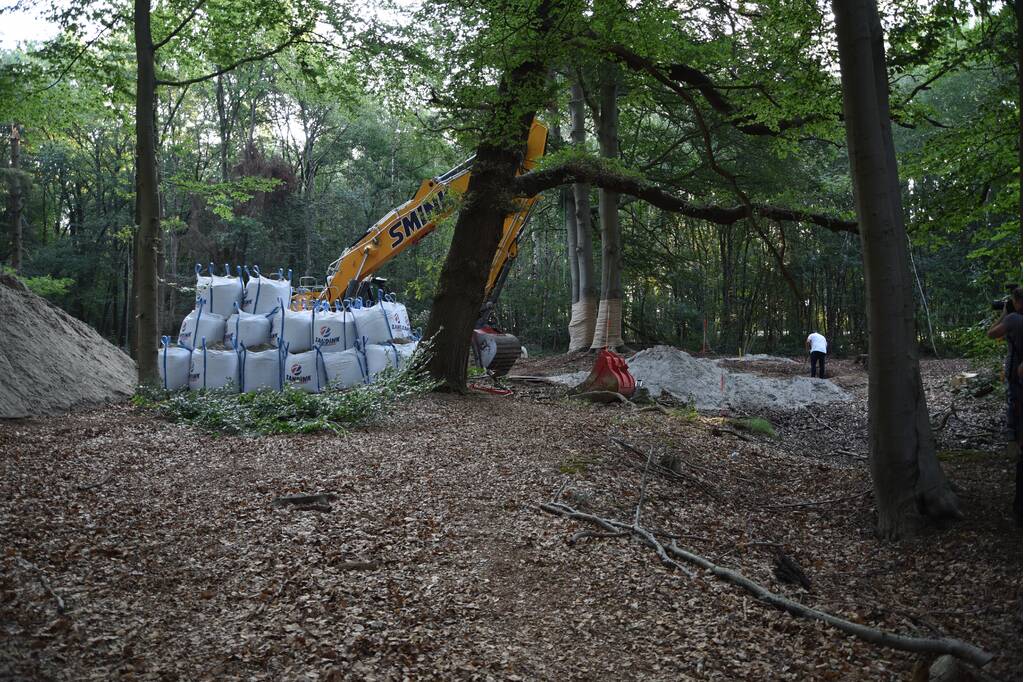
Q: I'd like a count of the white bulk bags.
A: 13